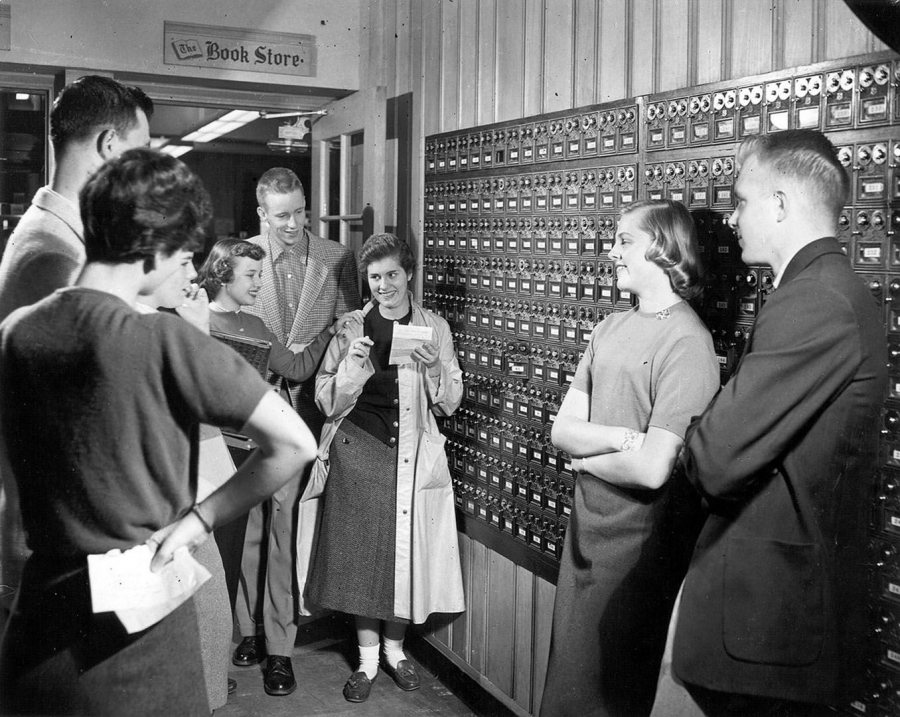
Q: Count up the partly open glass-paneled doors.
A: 1